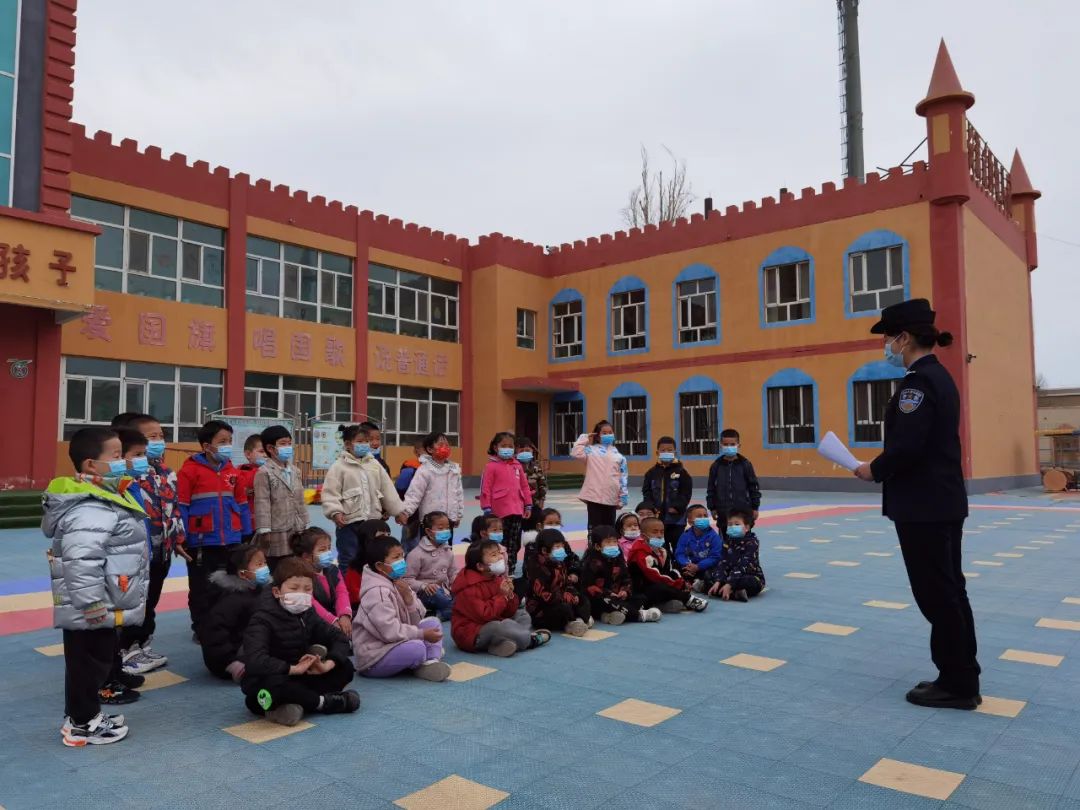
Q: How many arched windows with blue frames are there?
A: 10